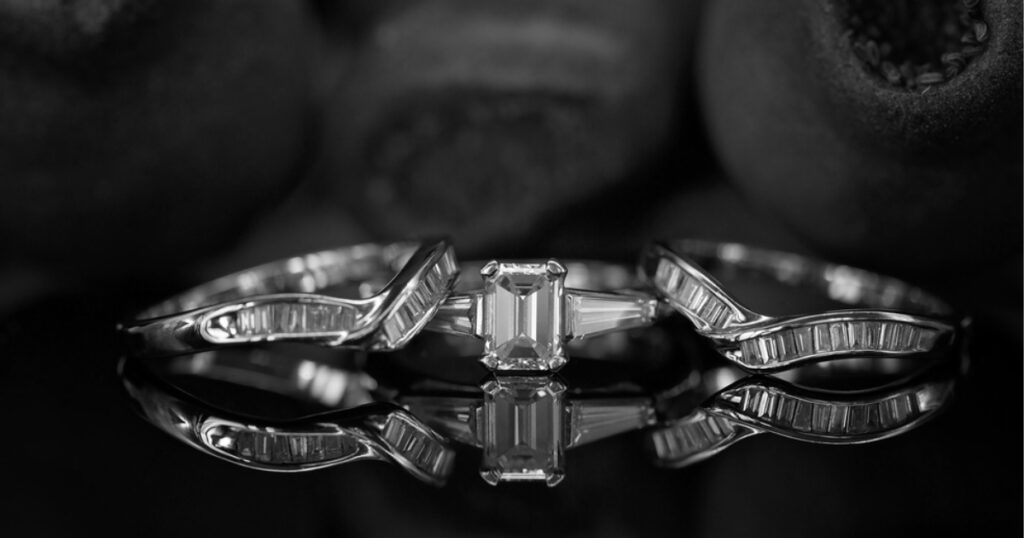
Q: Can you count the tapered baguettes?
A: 2